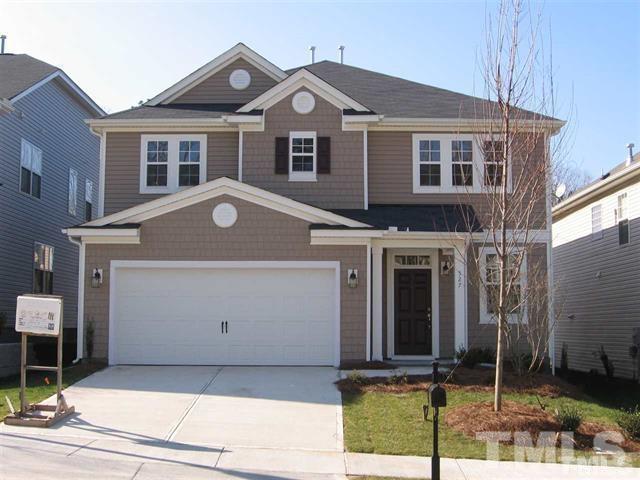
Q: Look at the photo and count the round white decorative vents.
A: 3